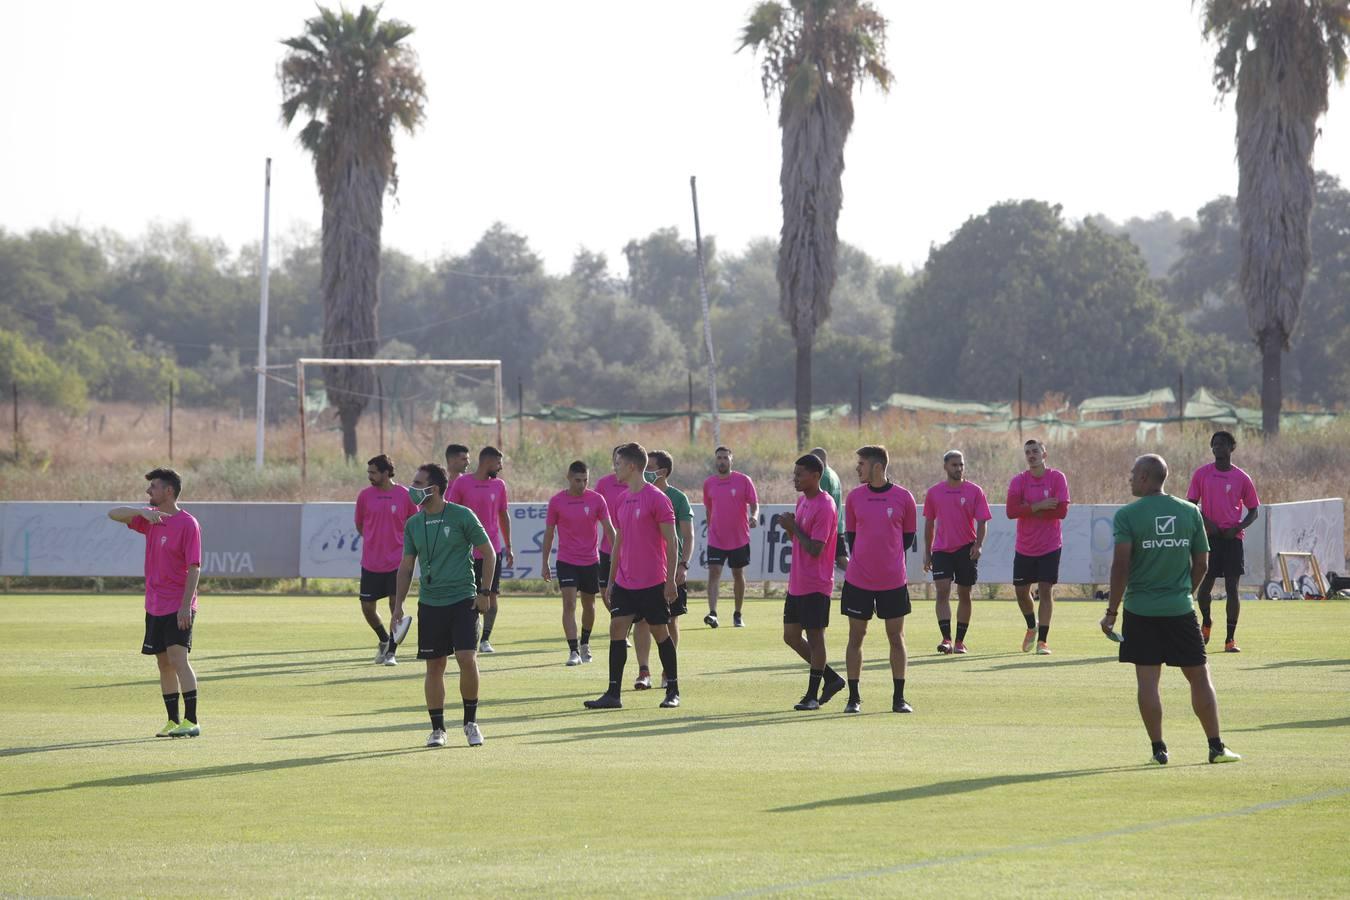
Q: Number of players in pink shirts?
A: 13